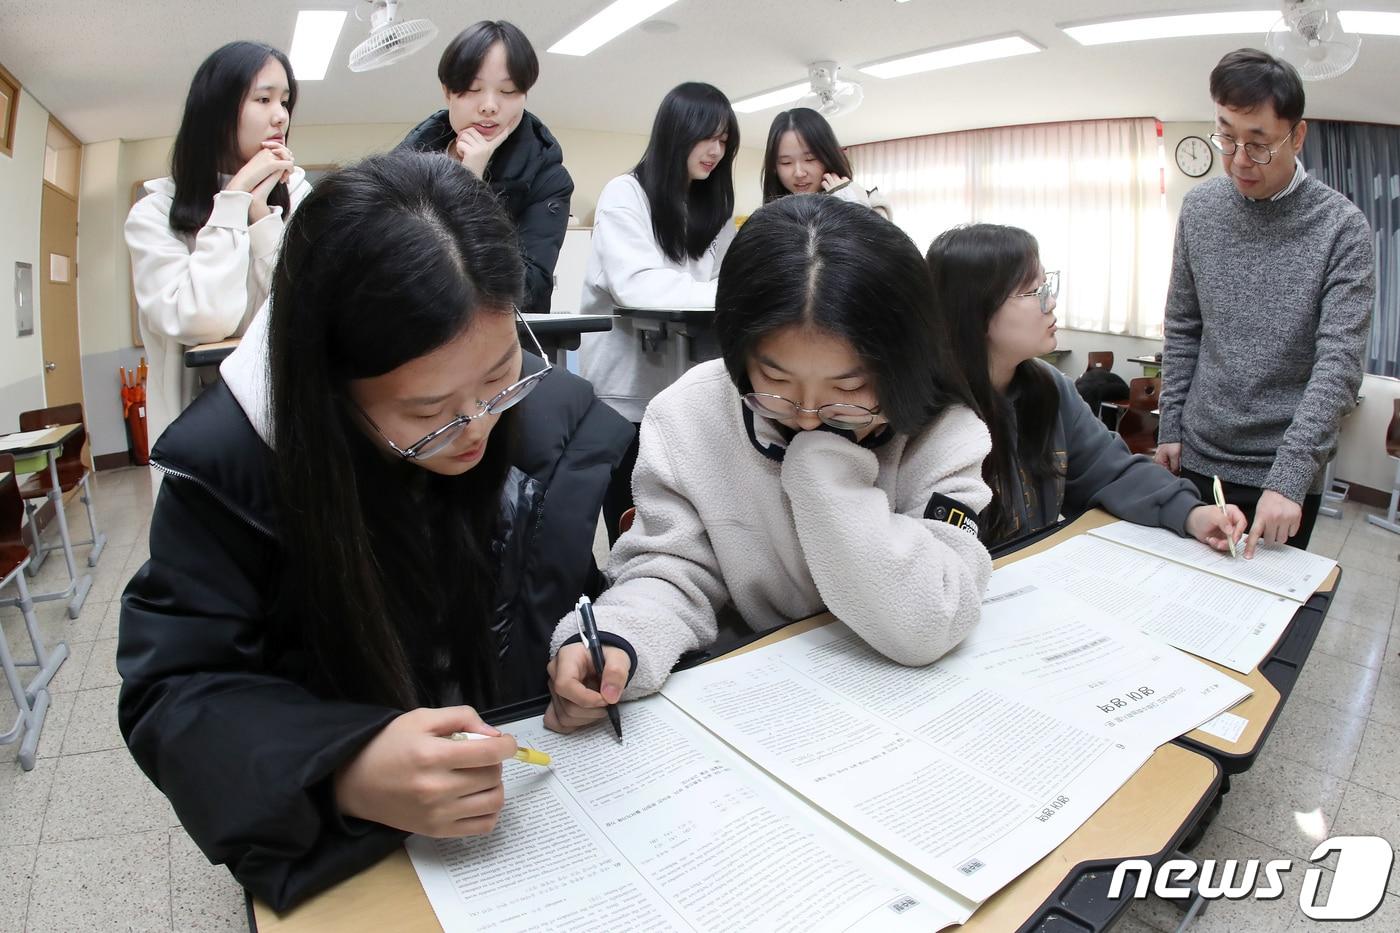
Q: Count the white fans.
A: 3